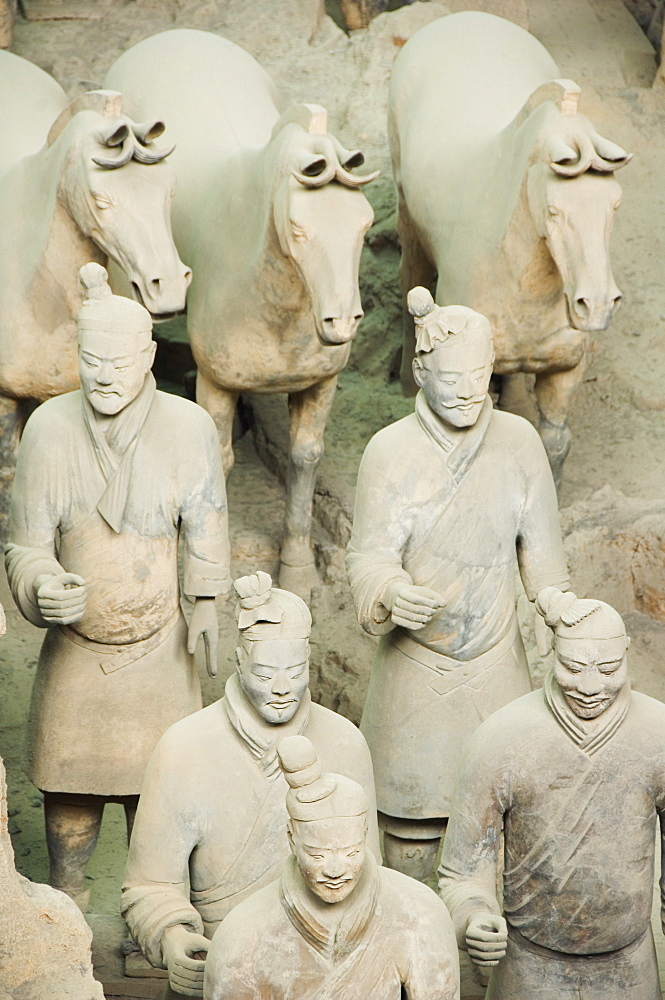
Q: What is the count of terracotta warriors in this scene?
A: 5